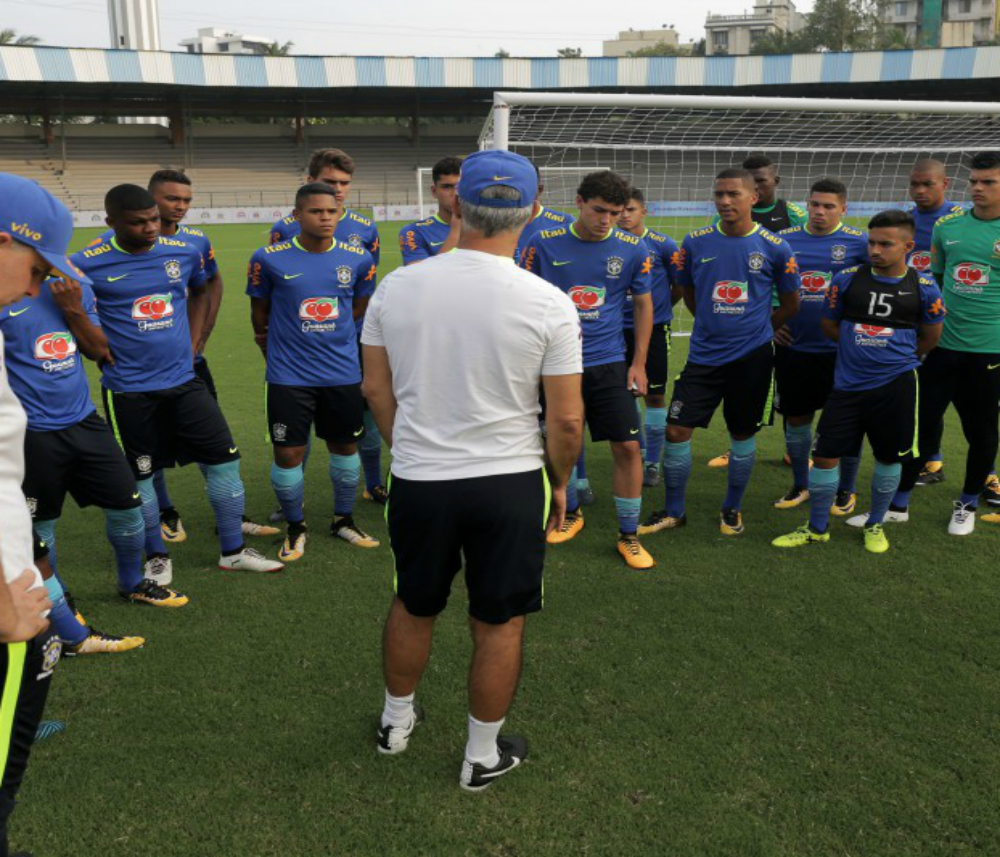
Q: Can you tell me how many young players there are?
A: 15